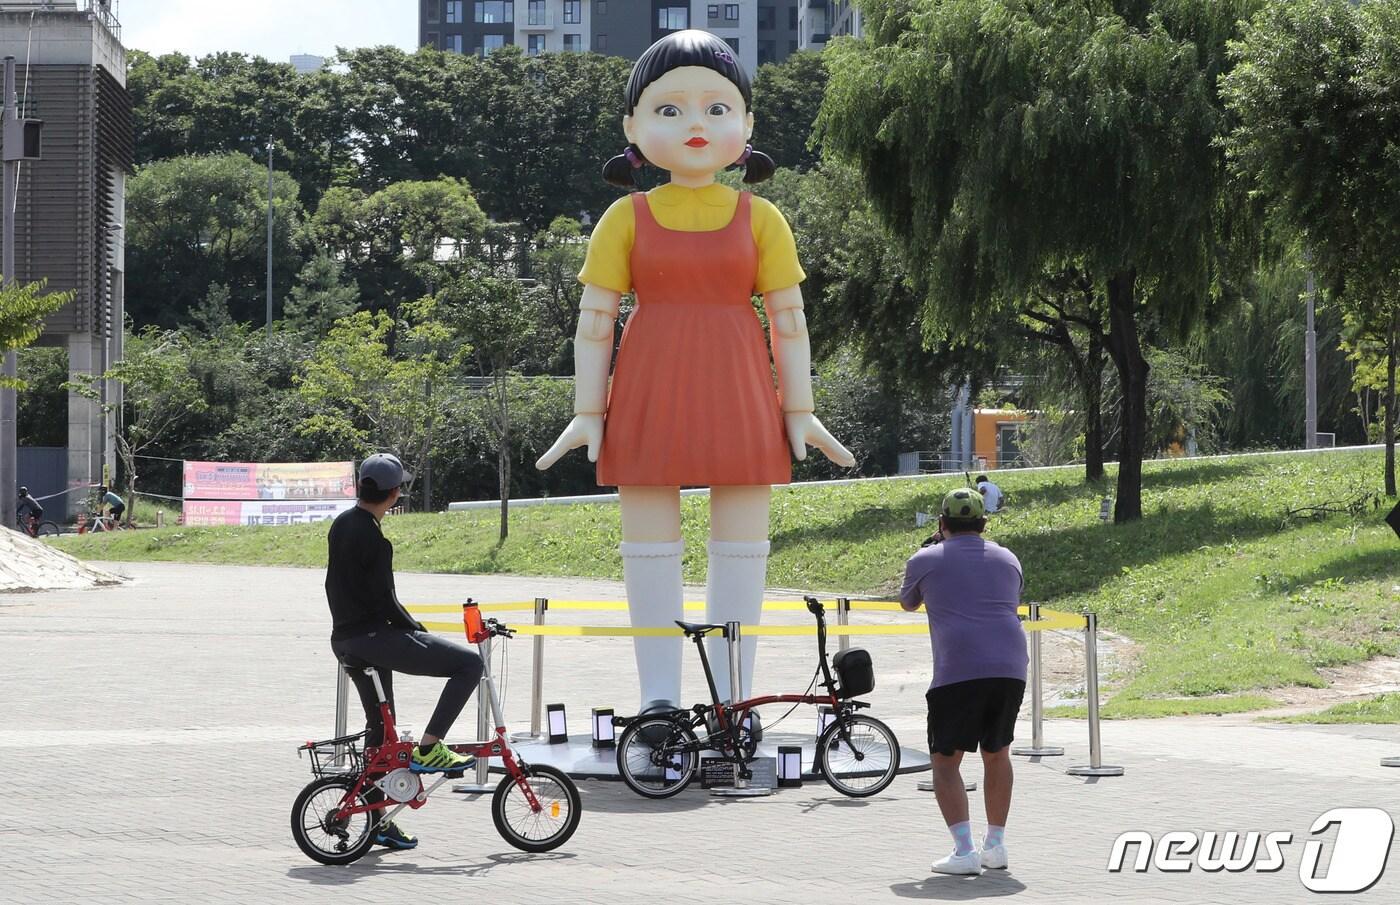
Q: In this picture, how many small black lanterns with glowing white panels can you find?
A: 6